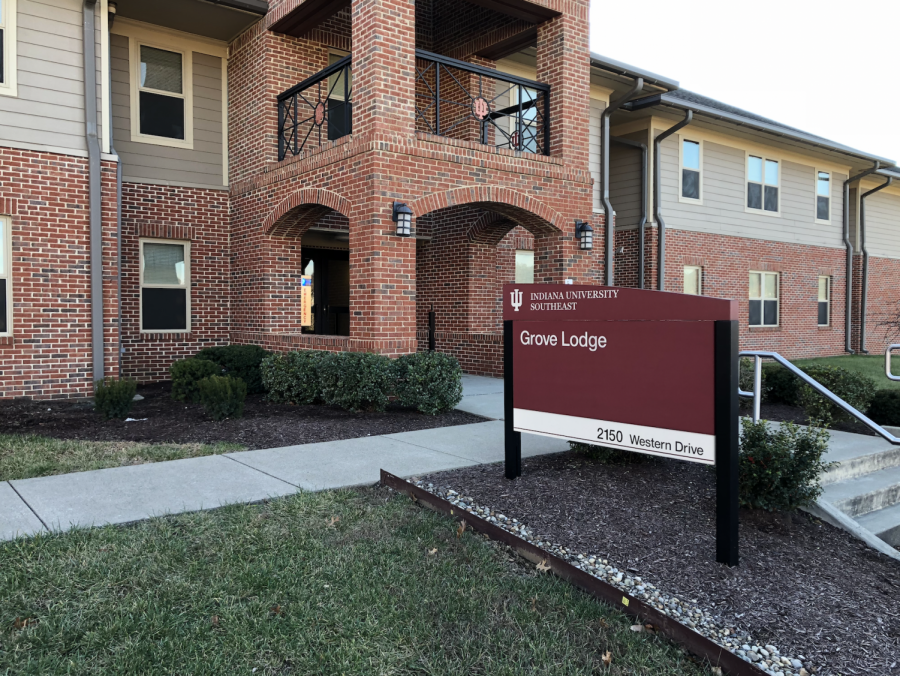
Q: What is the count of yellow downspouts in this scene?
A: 0